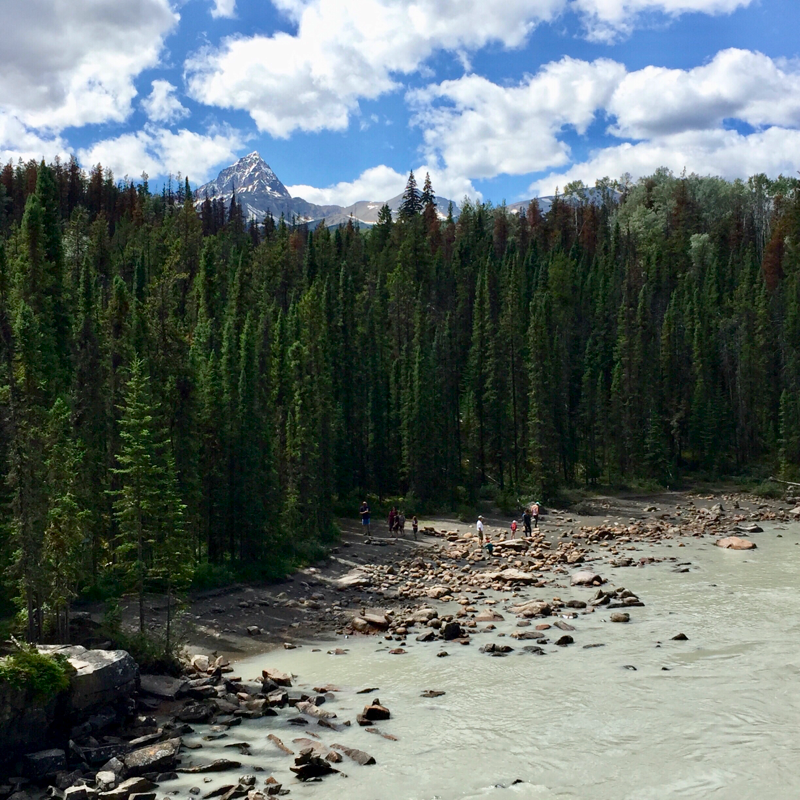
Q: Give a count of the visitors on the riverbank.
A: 10